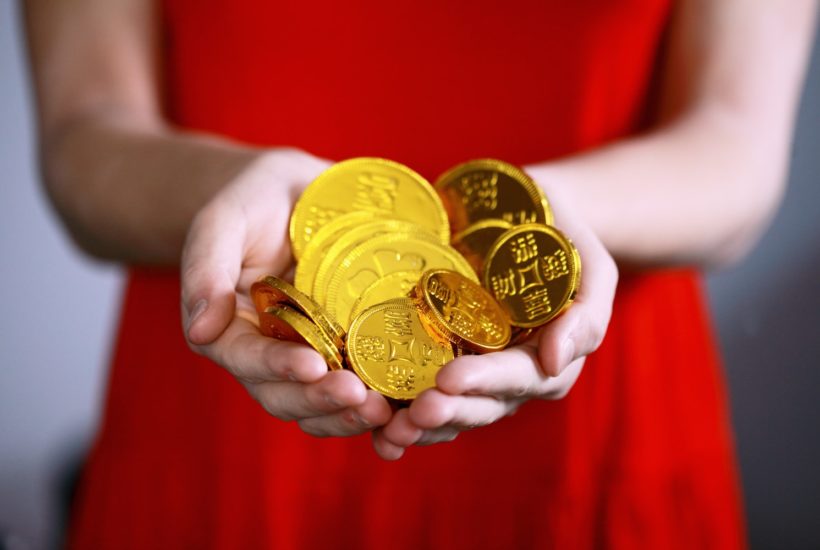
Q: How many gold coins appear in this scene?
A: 12